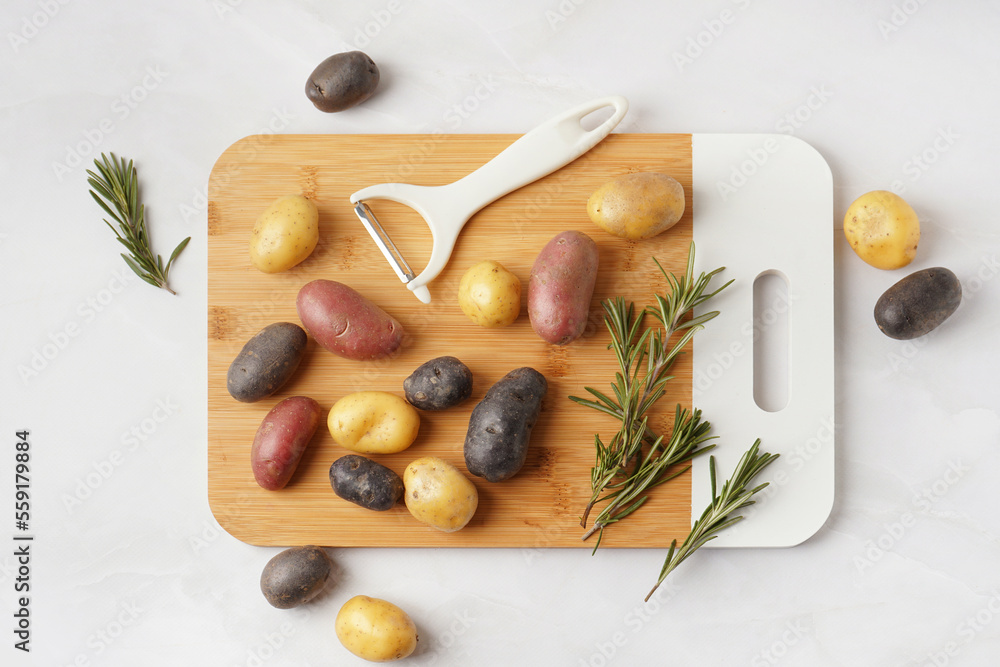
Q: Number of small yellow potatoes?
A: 7